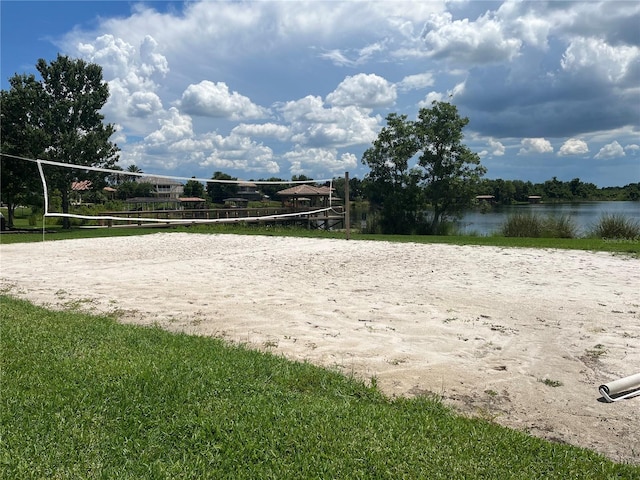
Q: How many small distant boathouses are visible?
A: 2